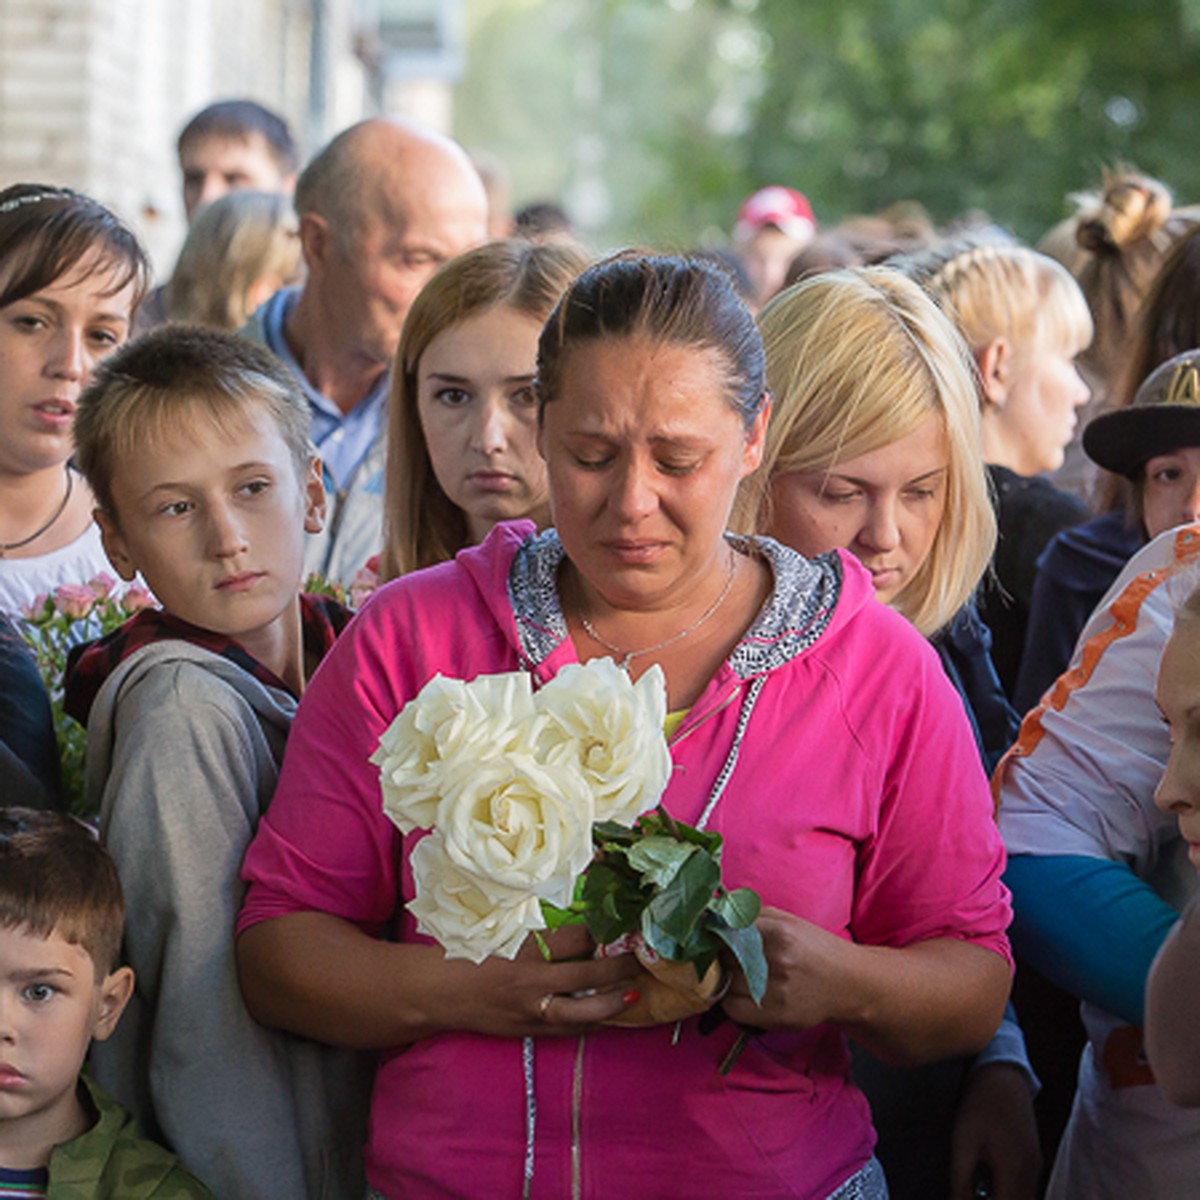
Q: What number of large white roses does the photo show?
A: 4